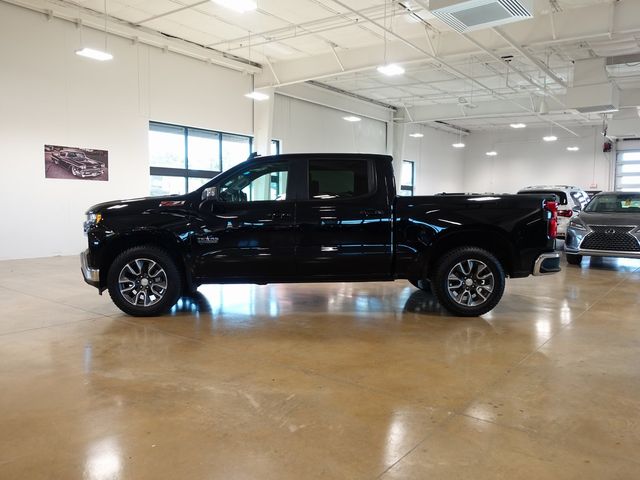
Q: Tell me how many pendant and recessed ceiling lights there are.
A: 11